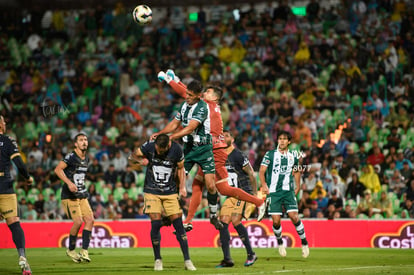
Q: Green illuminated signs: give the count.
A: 2